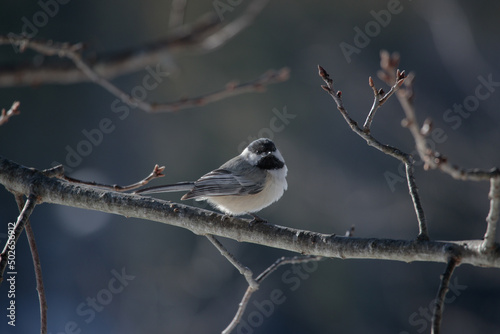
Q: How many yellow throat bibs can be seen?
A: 0